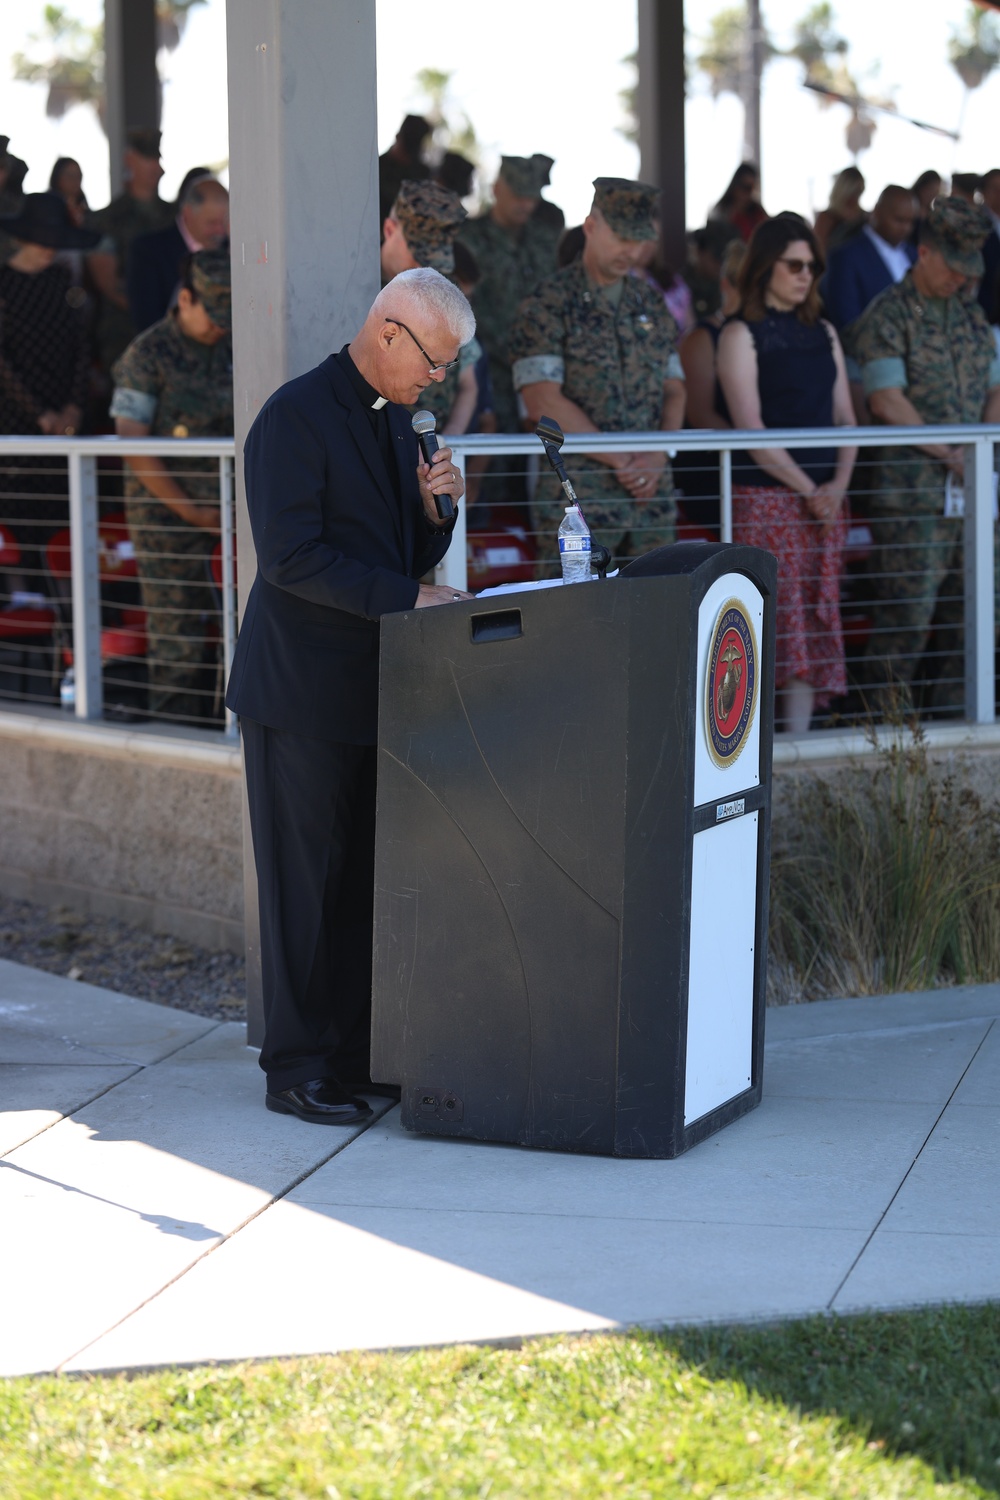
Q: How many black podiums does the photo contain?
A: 1